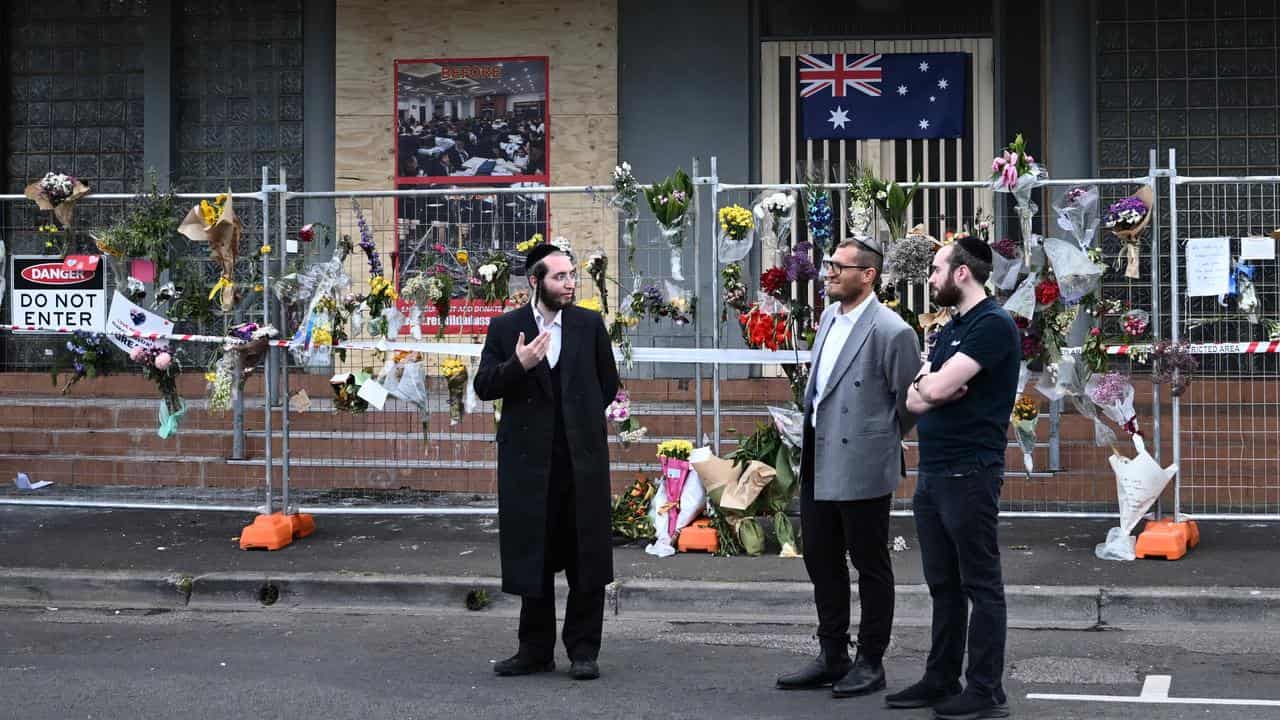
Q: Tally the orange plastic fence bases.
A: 3